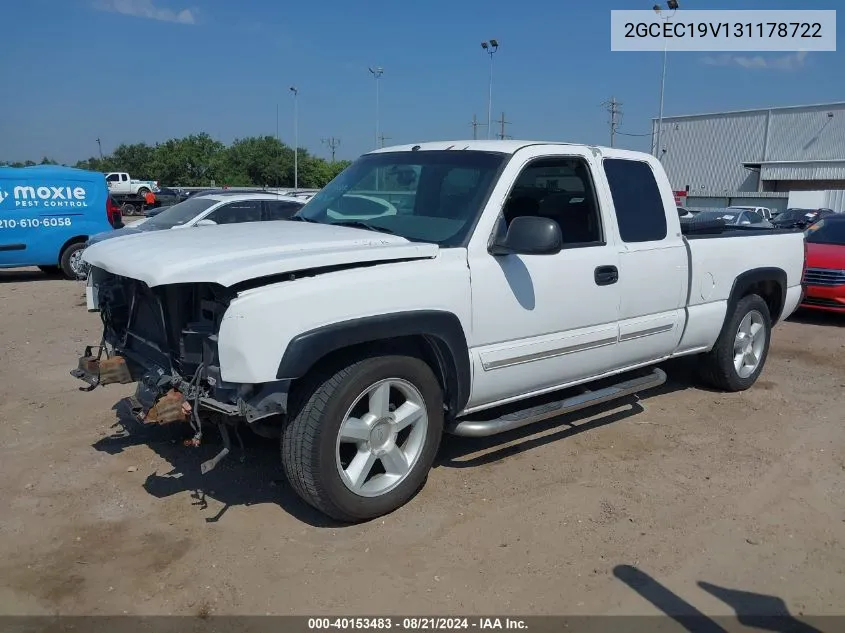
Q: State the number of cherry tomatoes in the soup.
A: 0